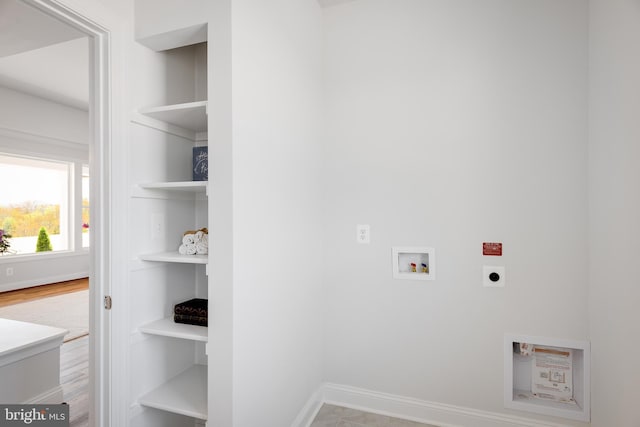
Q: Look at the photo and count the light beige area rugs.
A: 1